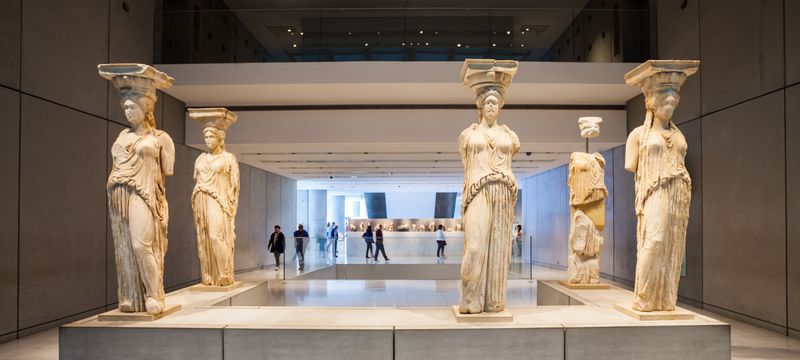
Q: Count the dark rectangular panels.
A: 2